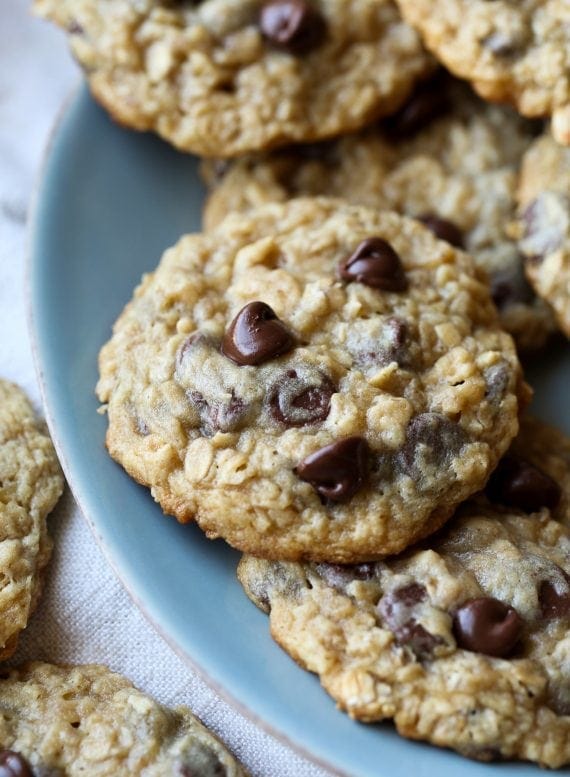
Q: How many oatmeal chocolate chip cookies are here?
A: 8